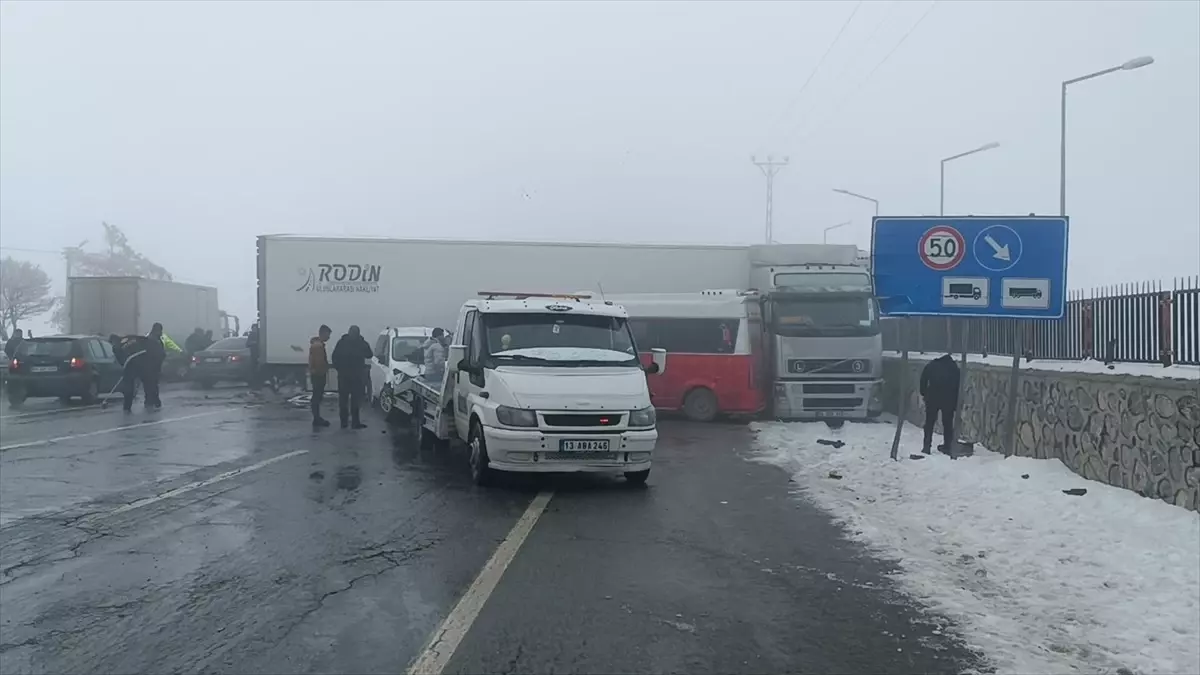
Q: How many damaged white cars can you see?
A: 1